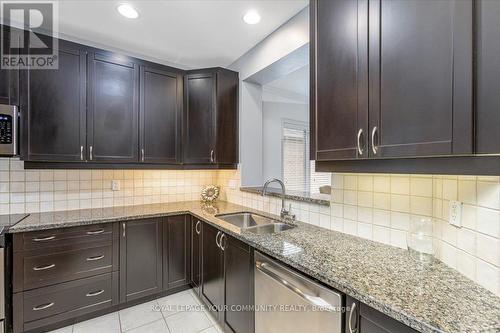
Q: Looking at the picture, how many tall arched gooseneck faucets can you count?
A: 1